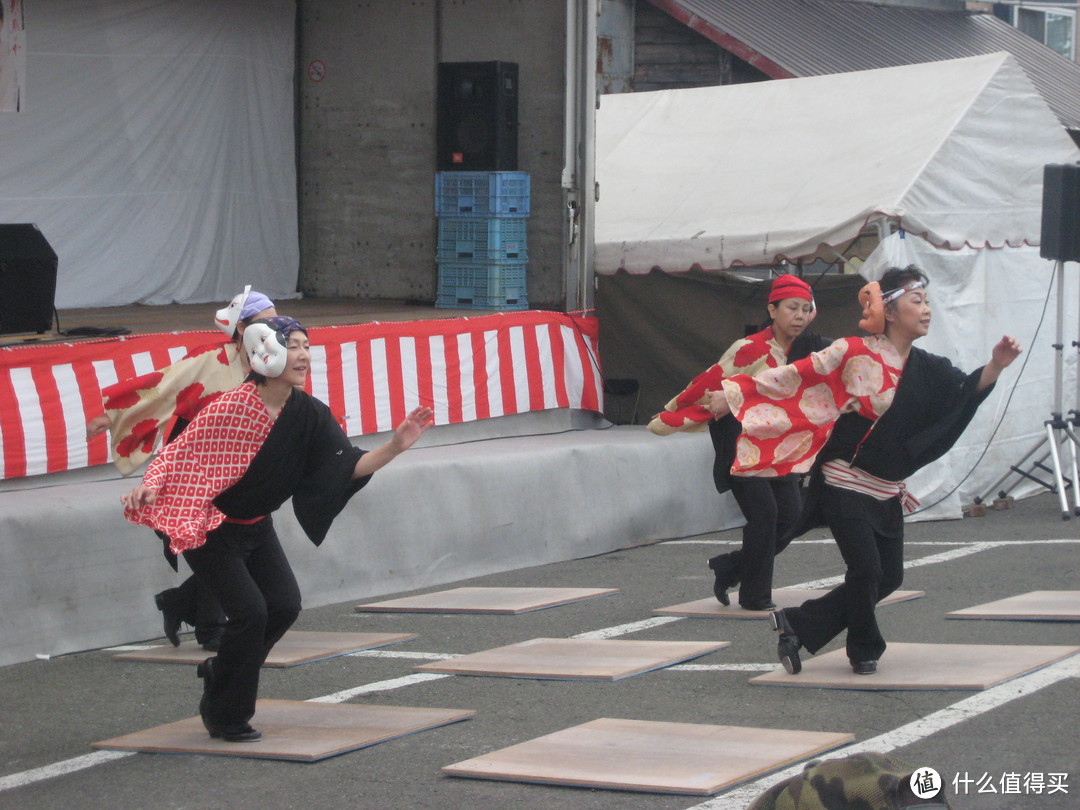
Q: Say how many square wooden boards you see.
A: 8